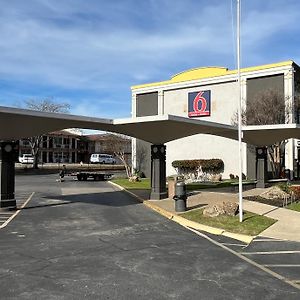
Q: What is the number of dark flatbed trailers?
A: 1